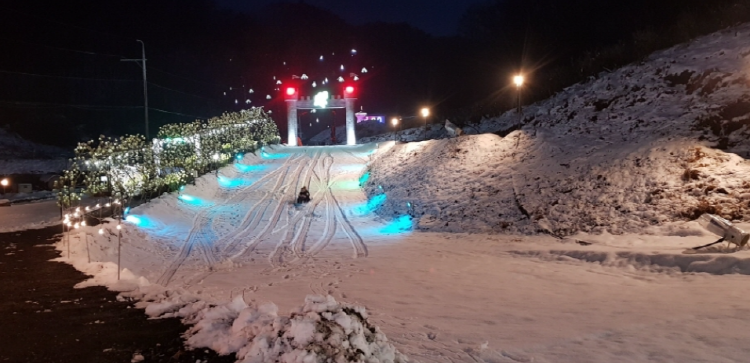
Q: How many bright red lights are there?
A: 2